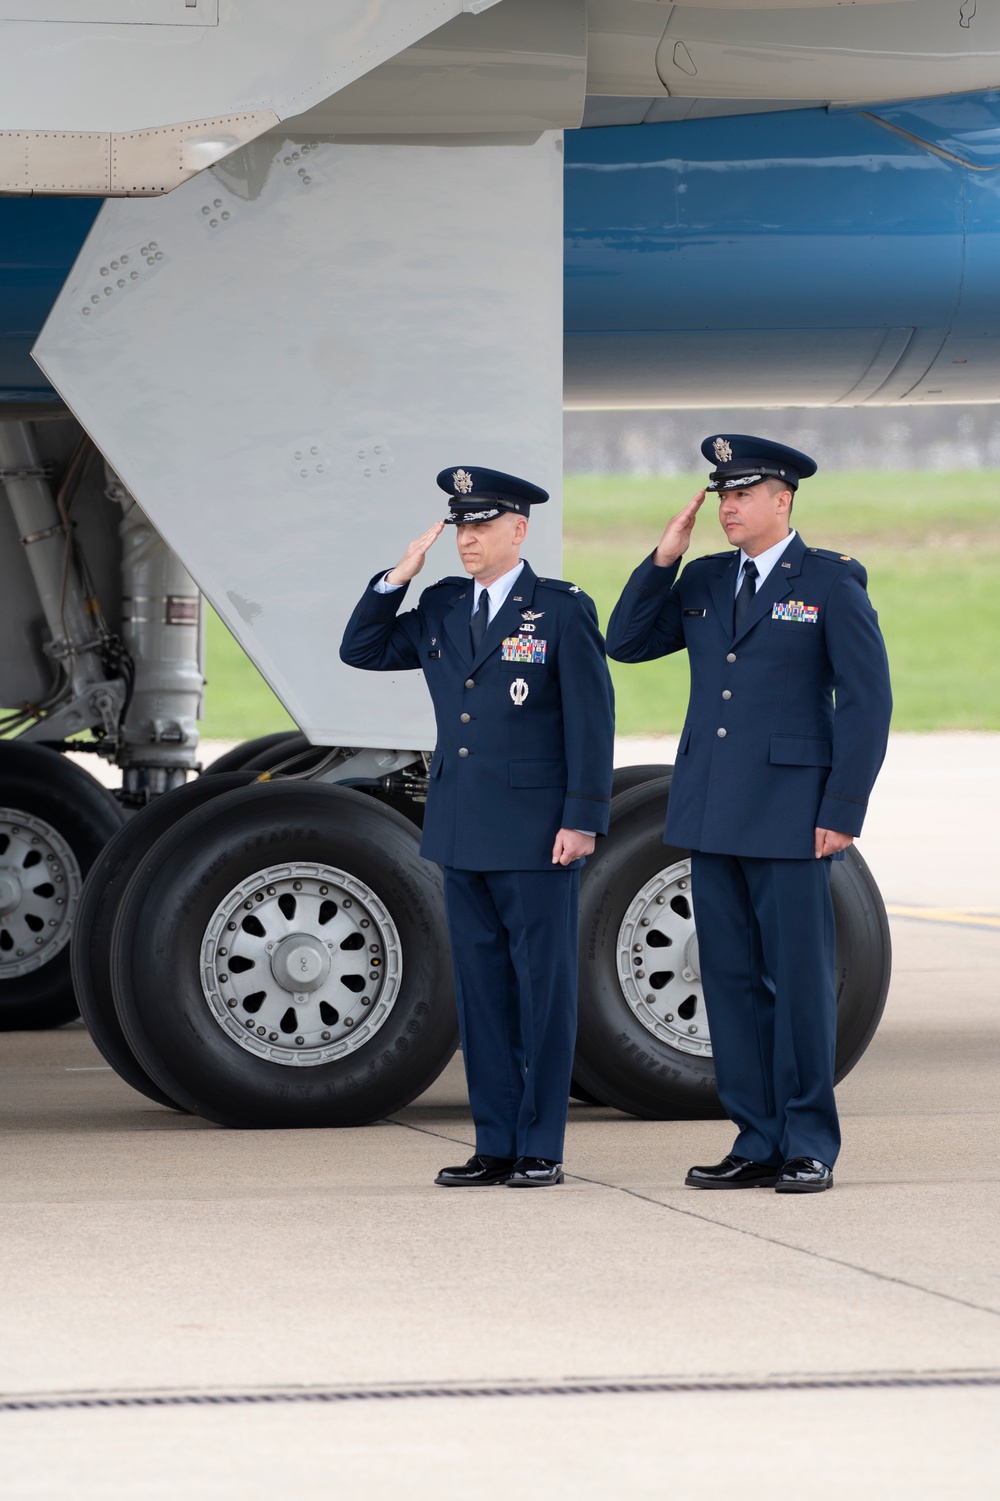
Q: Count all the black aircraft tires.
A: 7